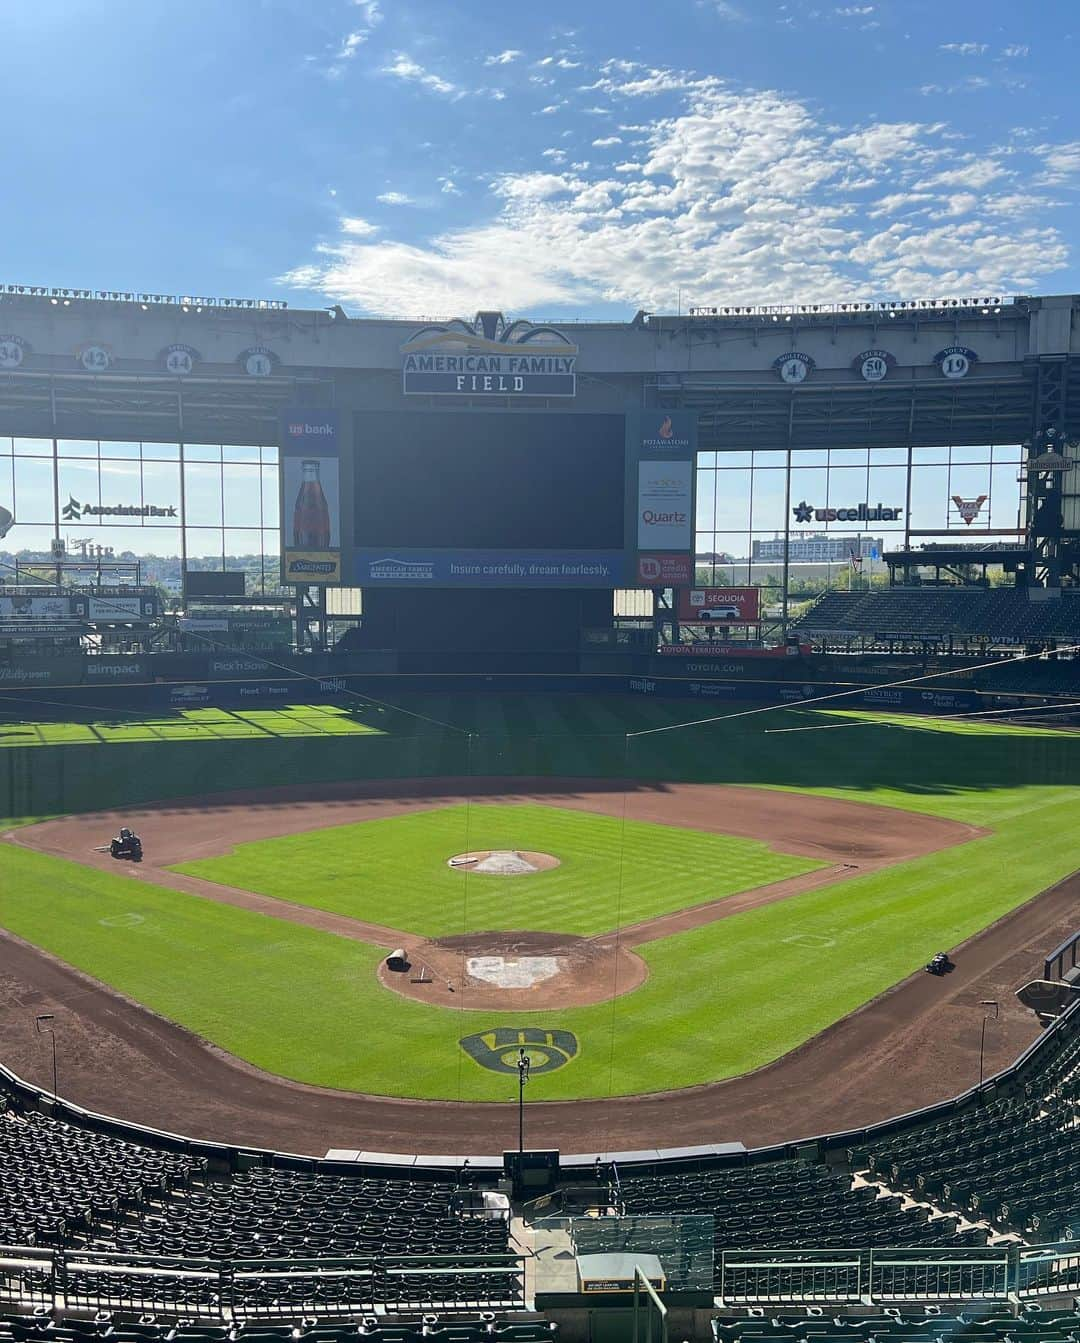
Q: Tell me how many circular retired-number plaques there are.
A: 7